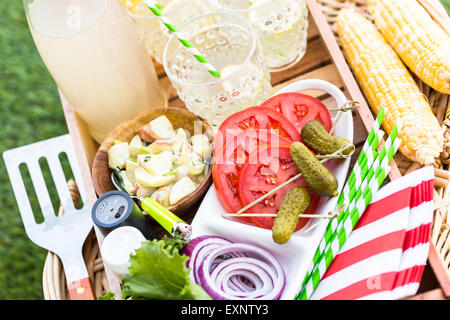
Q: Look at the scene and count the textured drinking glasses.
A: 3